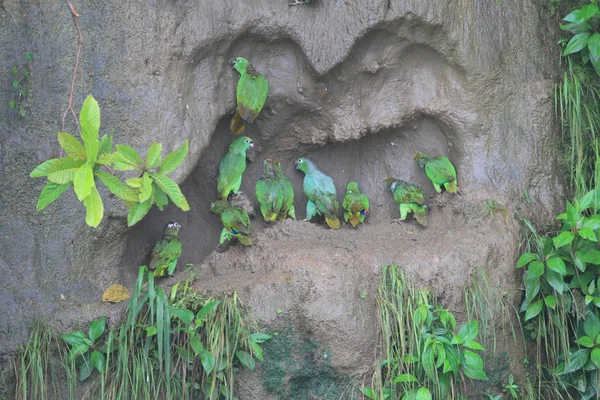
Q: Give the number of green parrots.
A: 10